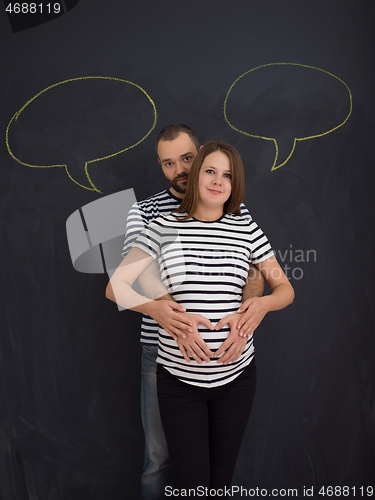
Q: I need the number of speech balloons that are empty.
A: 2